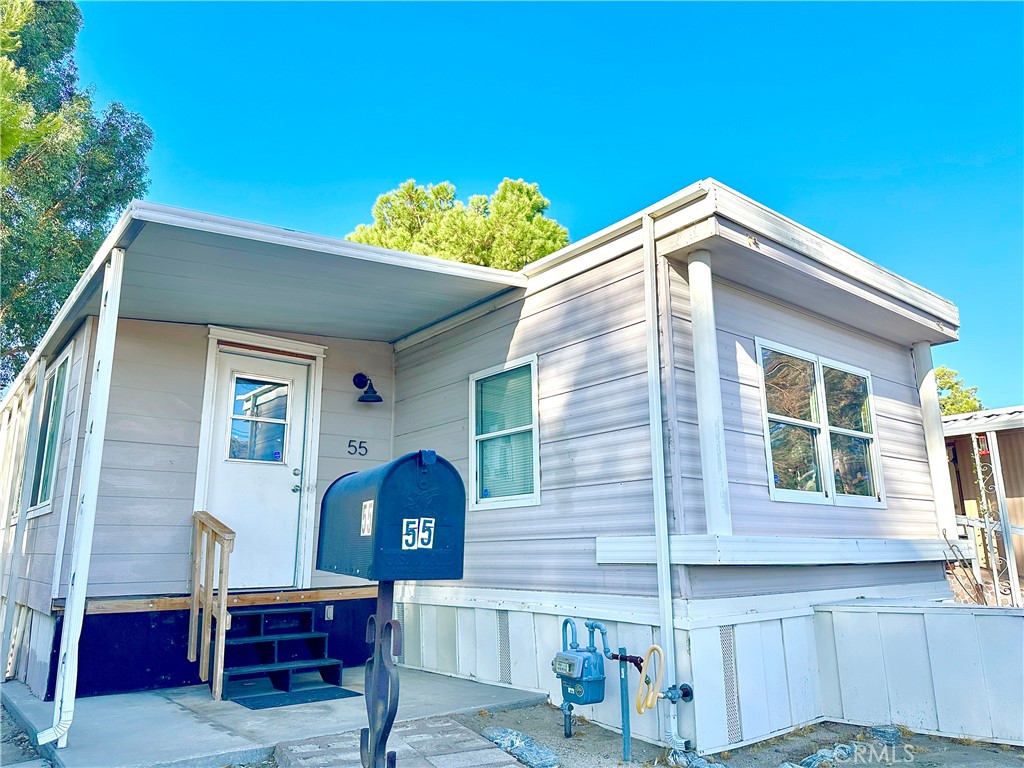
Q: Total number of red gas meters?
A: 0